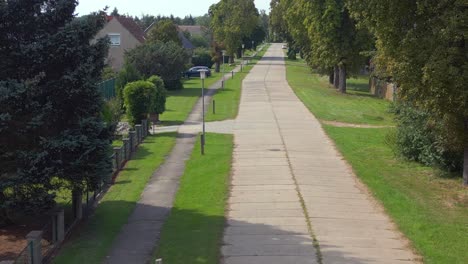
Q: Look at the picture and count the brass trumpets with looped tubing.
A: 0